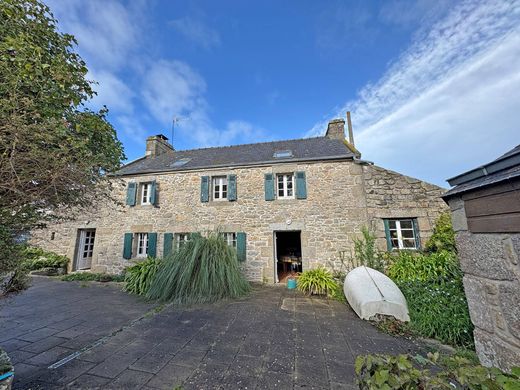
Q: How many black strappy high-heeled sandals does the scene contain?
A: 0